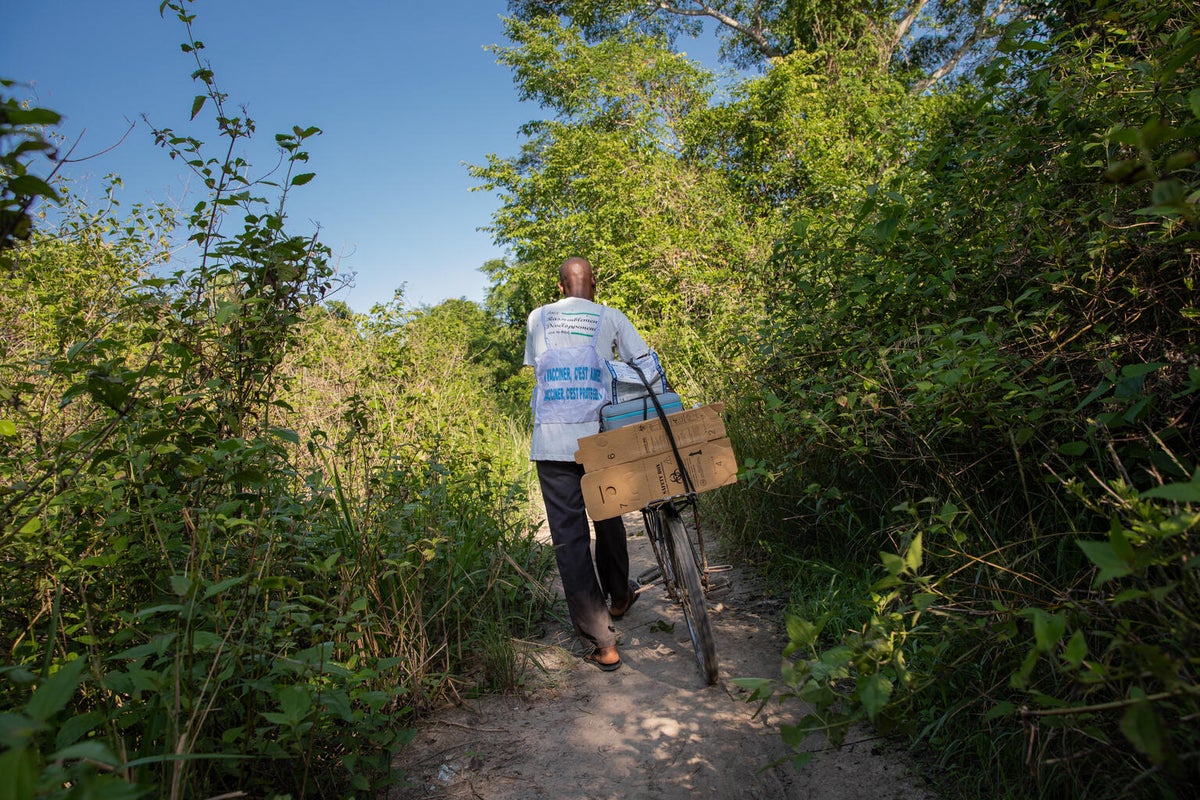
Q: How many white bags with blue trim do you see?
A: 1